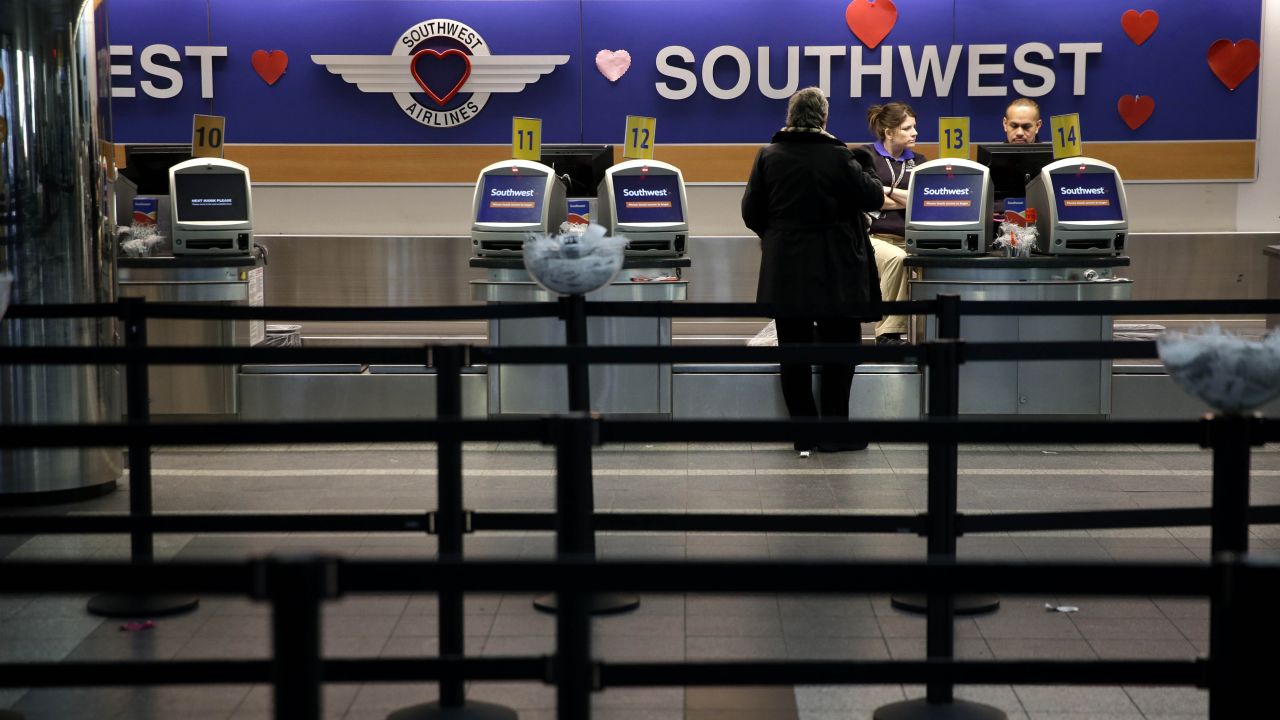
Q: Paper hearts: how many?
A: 6